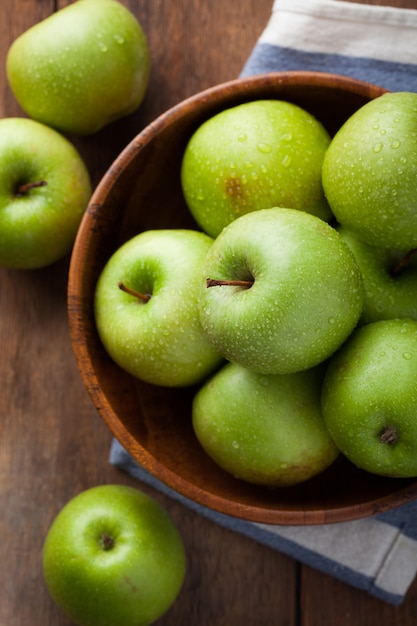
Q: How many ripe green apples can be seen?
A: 10